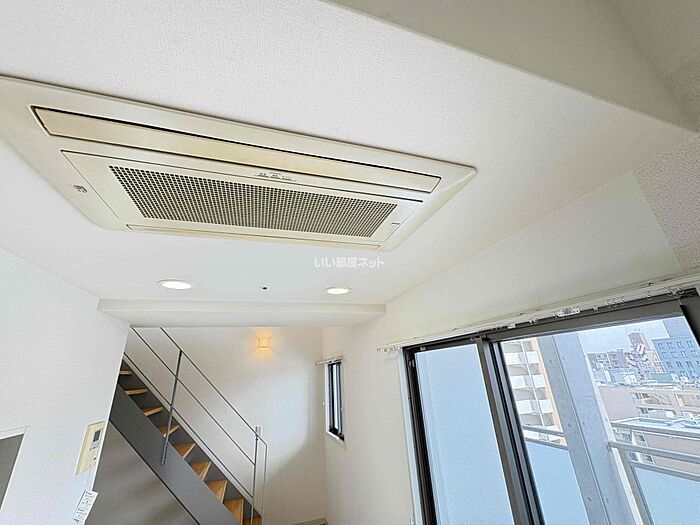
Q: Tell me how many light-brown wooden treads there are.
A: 9